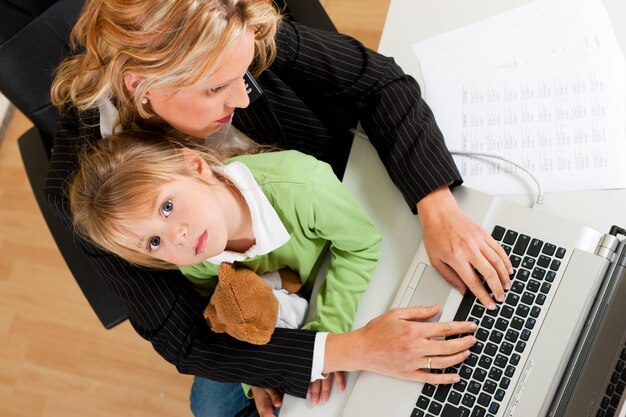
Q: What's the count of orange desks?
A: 0